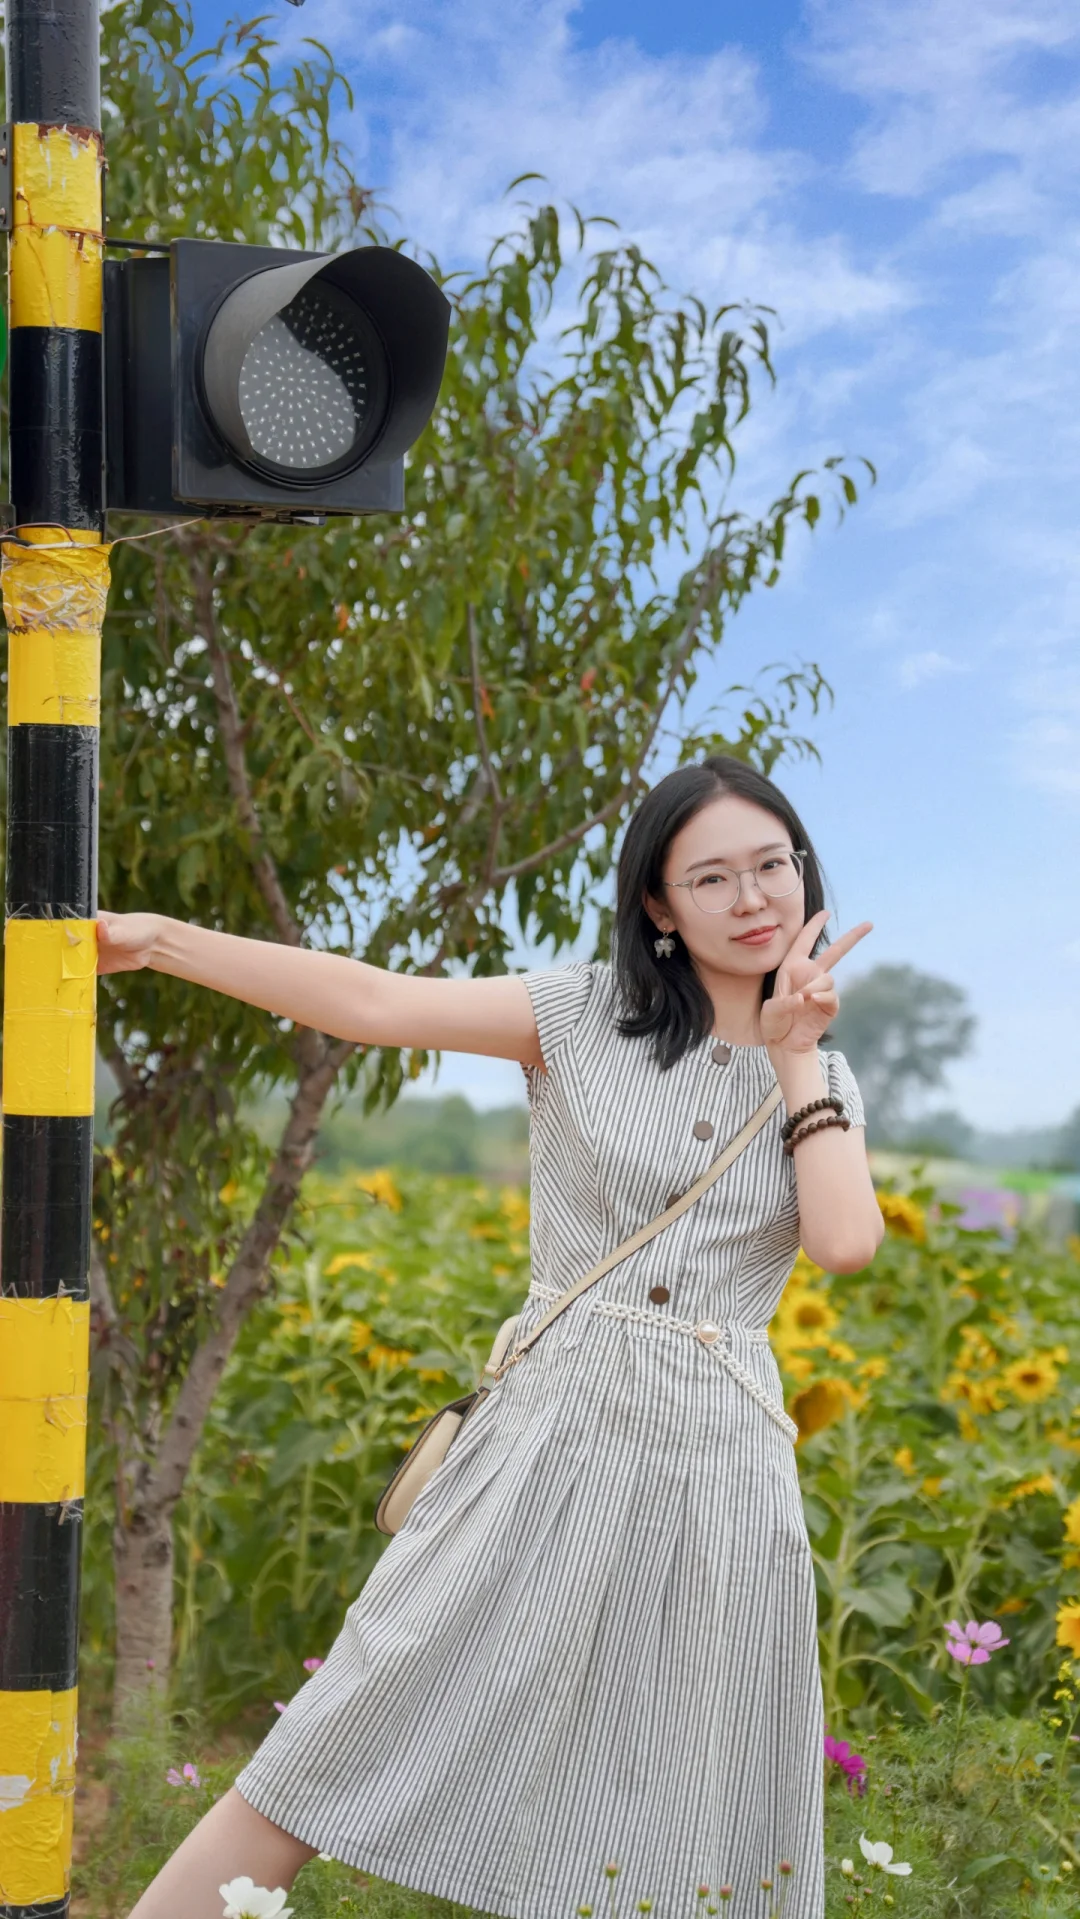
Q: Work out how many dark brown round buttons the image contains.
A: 4